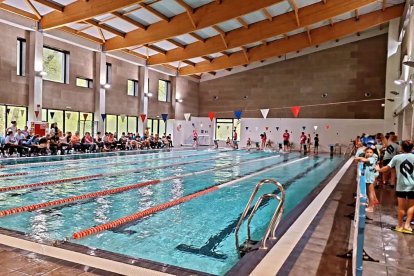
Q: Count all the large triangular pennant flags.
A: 15